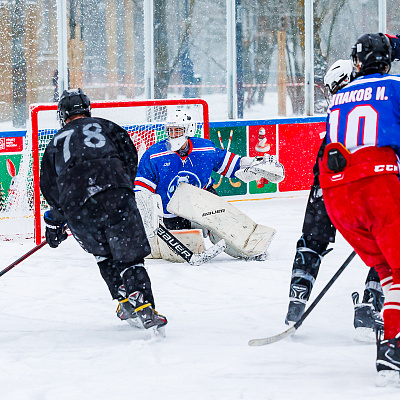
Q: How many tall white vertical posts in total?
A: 5